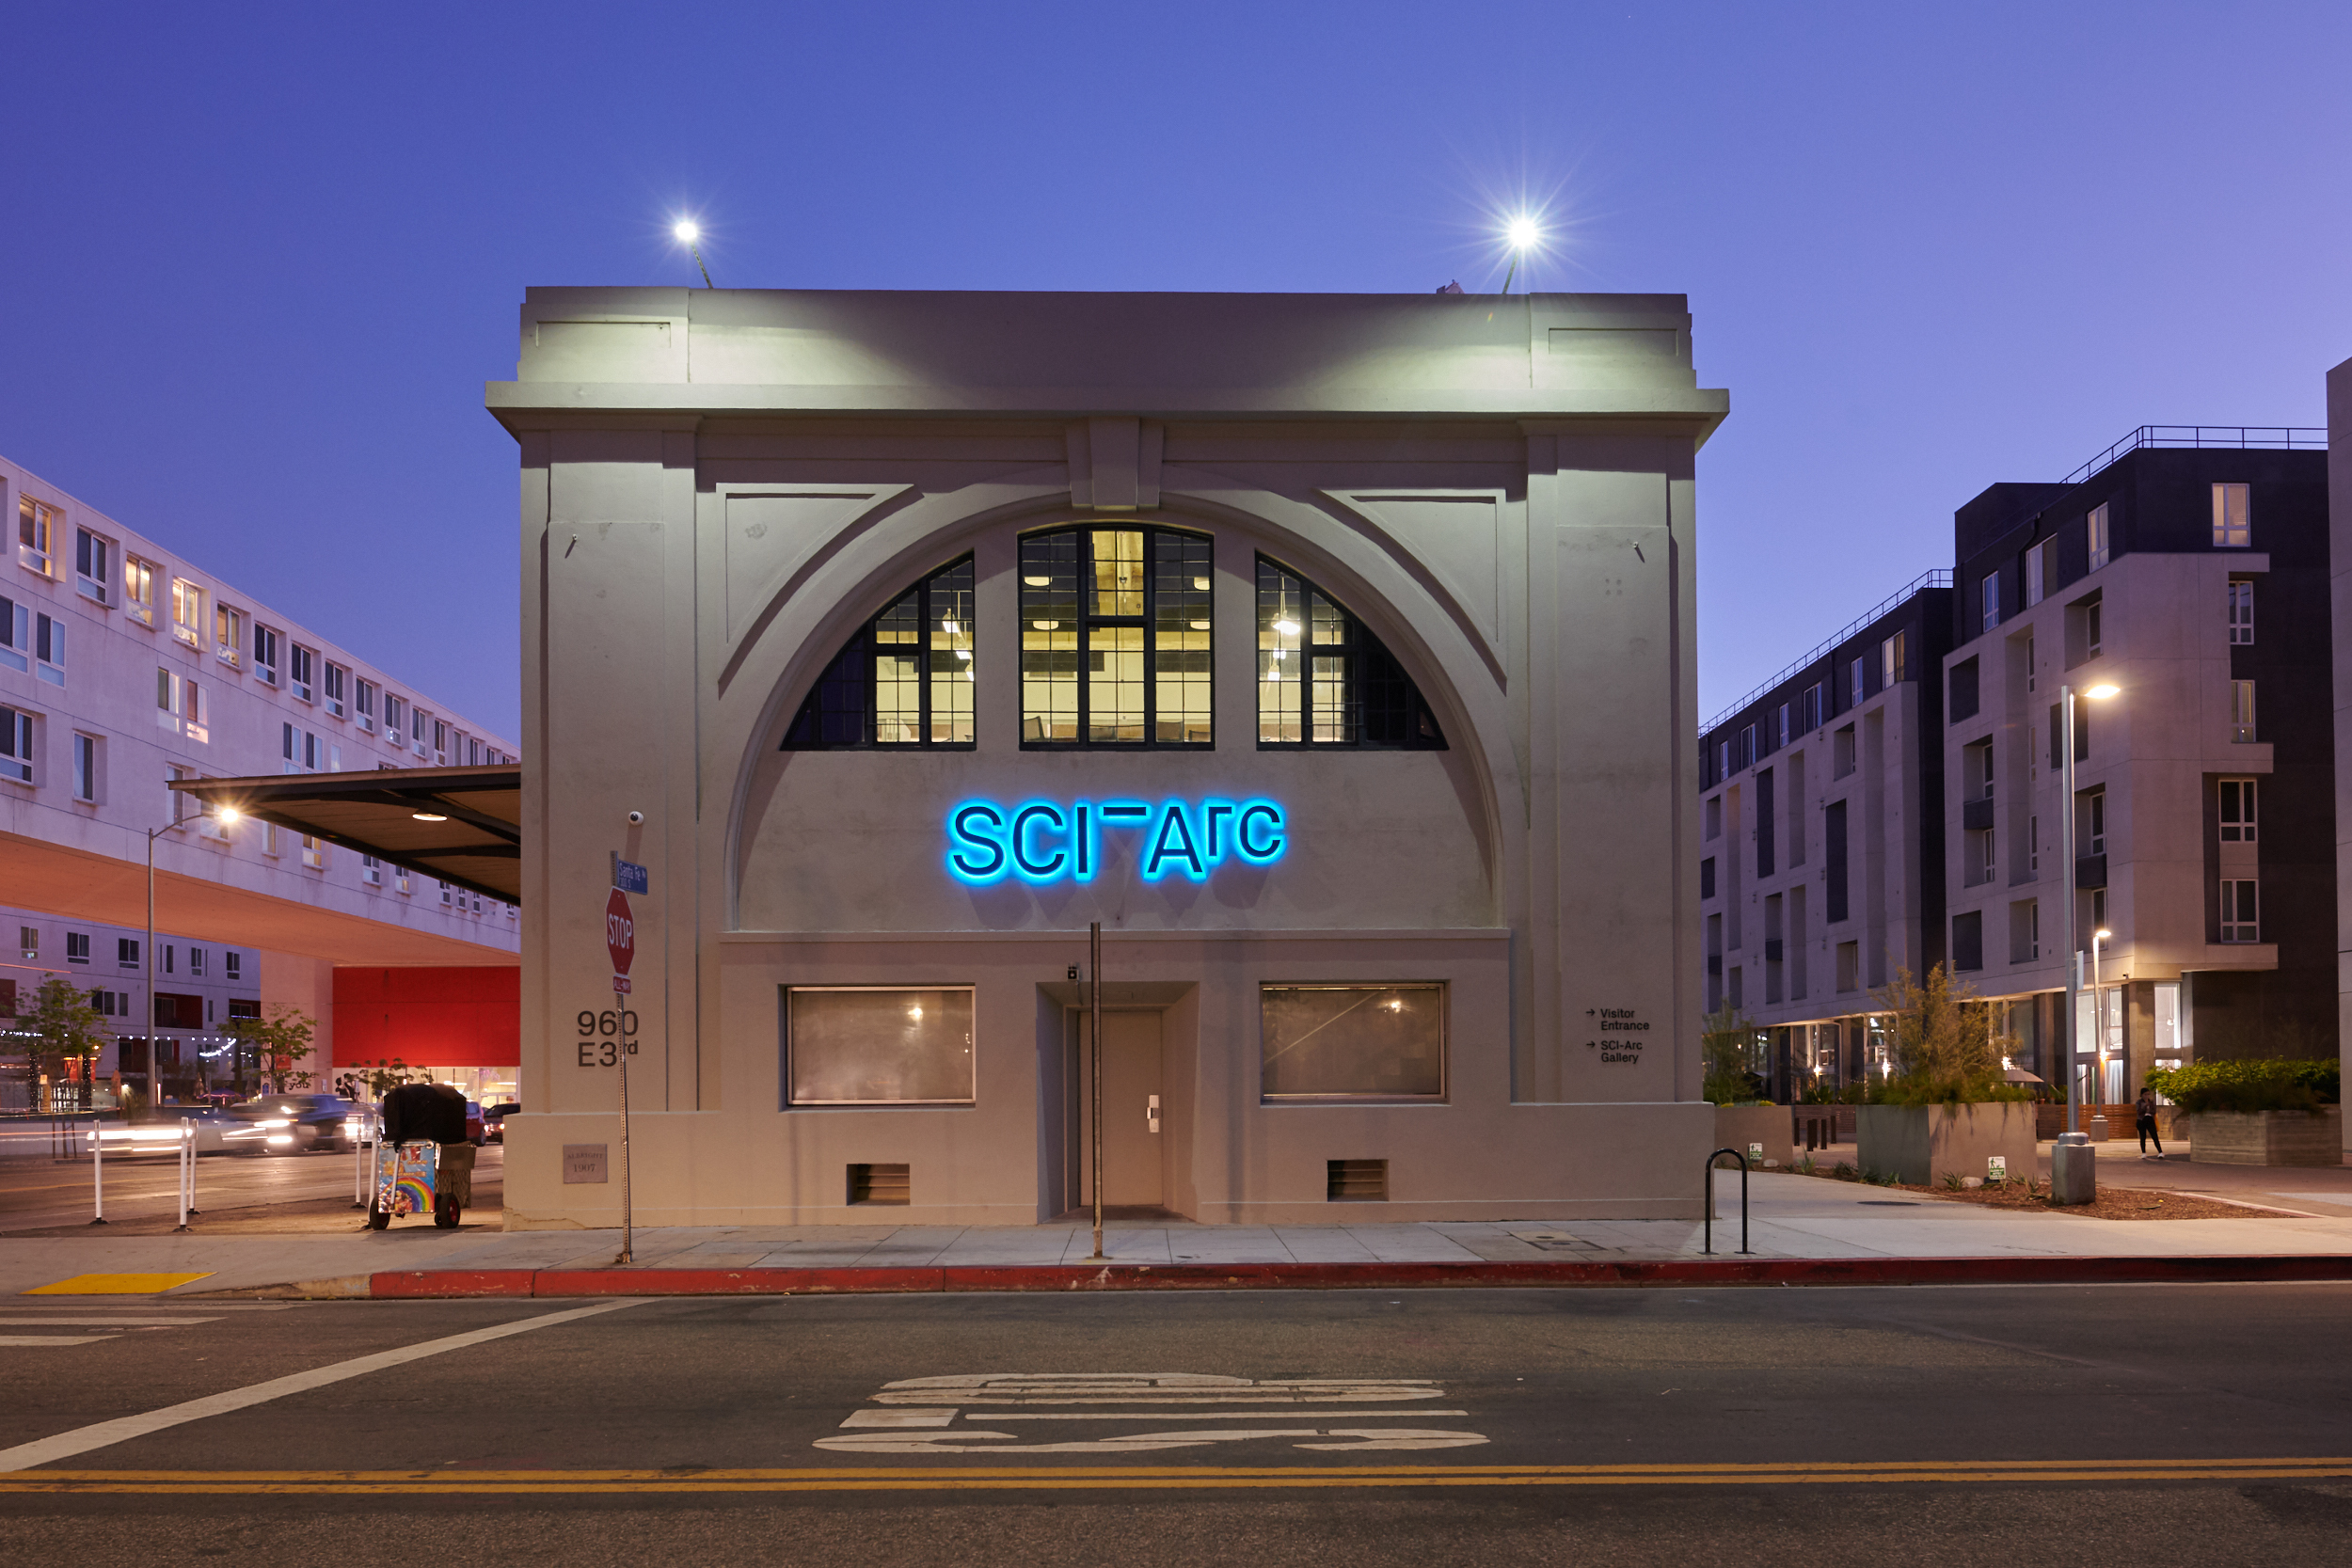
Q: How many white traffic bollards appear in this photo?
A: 5